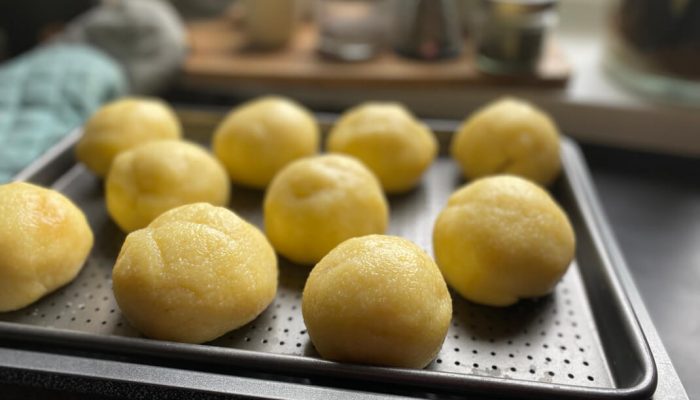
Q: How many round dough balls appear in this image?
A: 10